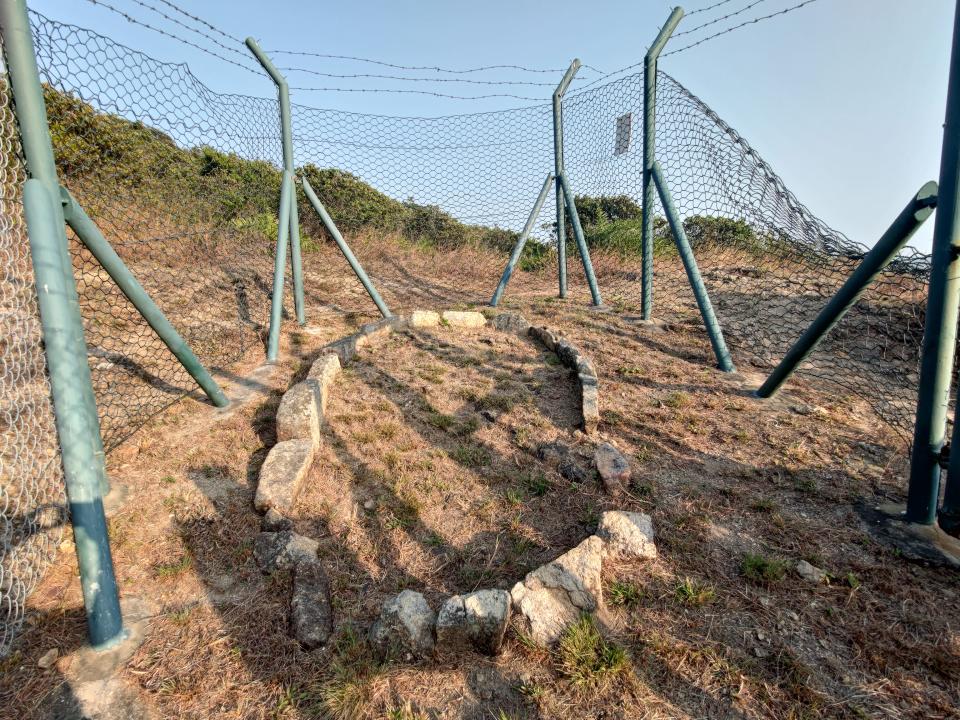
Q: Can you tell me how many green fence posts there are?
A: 5